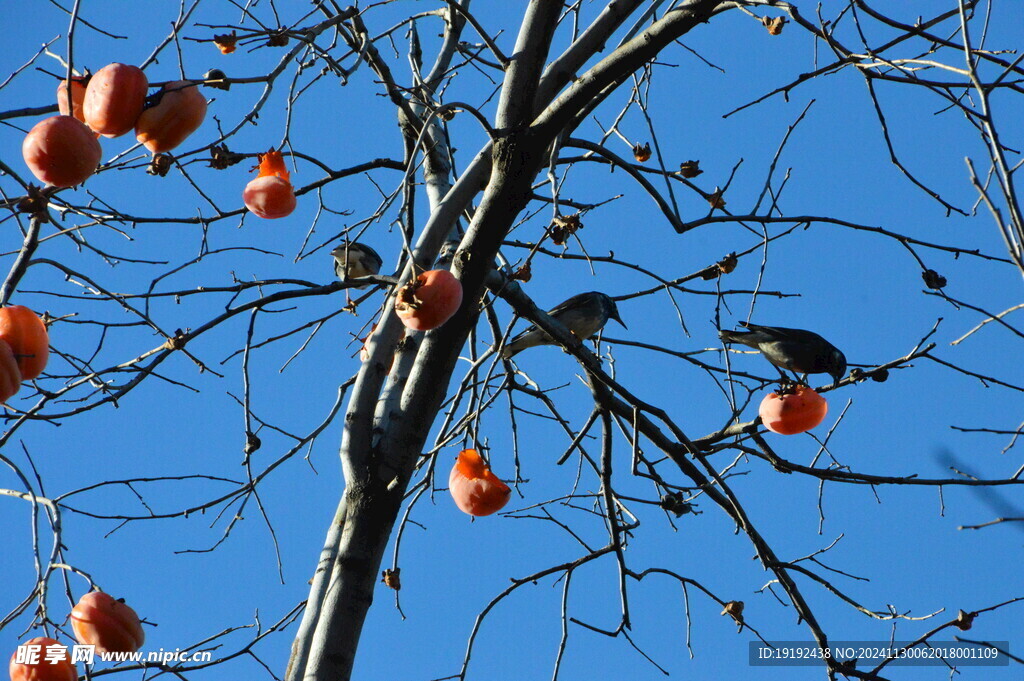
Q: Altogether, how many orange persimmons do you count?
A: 12